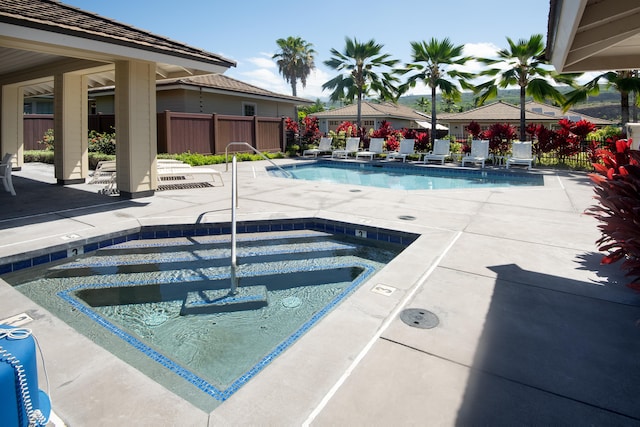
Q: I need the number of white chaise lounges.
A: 10